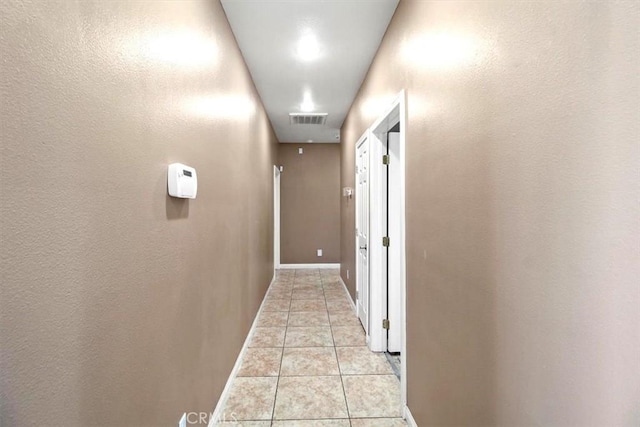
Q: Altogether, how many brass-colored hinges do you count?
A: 3